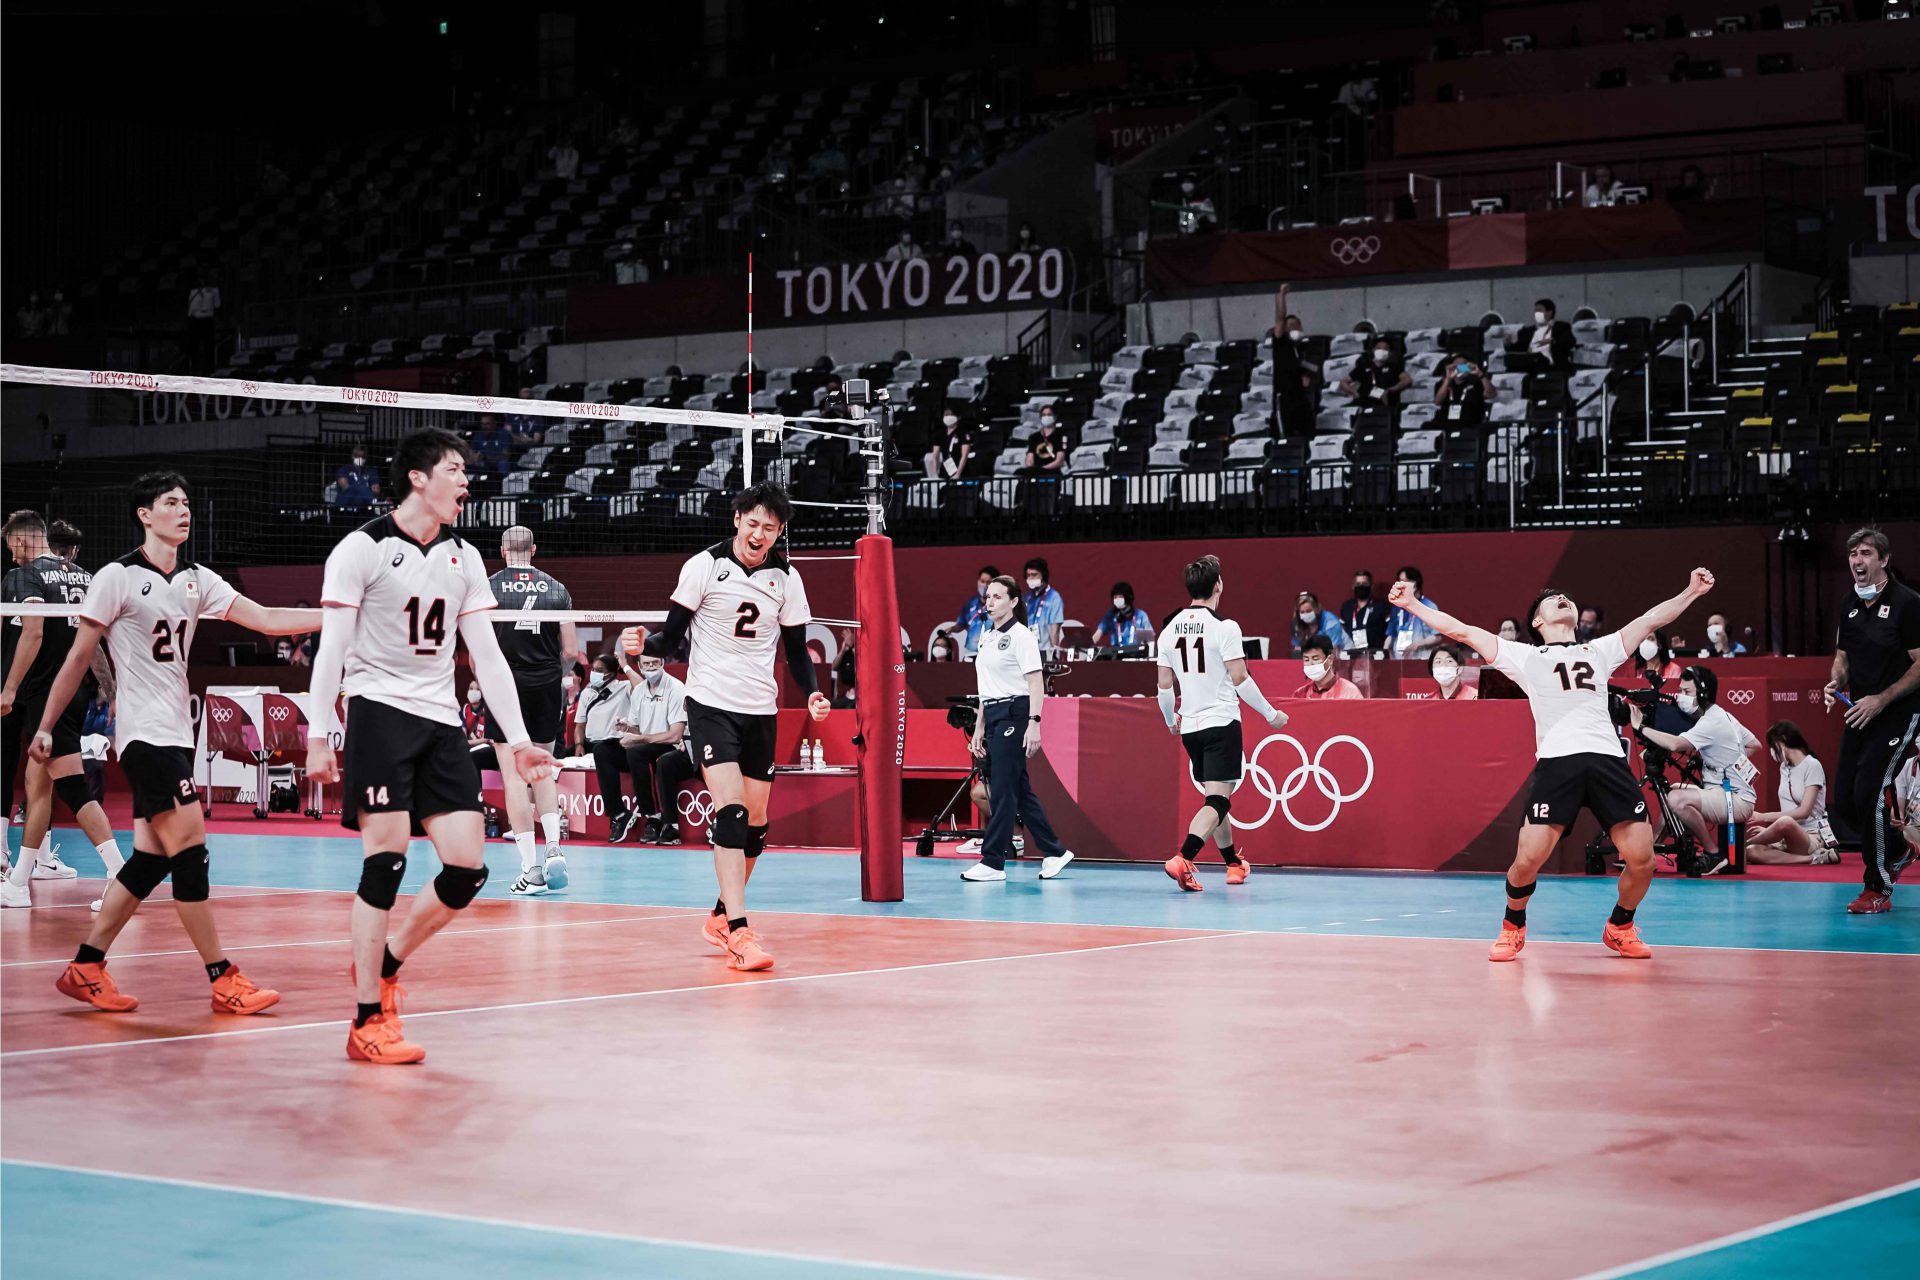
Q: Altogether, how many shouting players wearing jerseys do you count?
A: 3